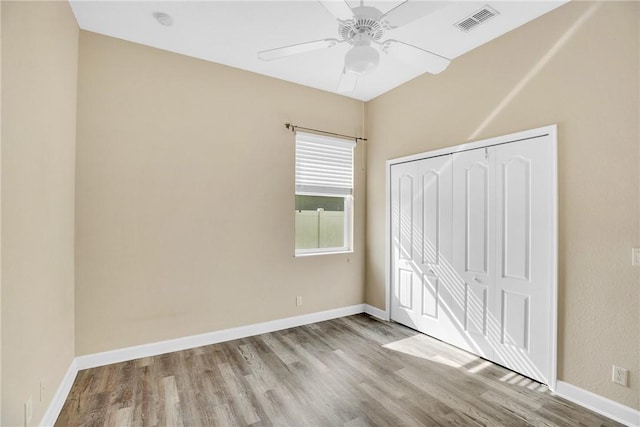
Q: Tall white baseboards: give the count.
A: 4